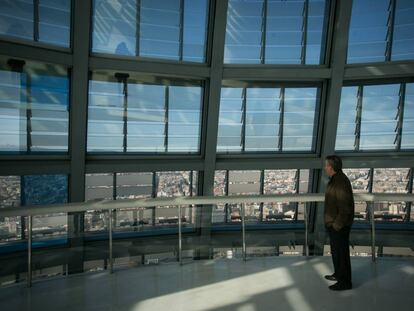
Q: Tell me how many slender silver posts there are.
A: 6